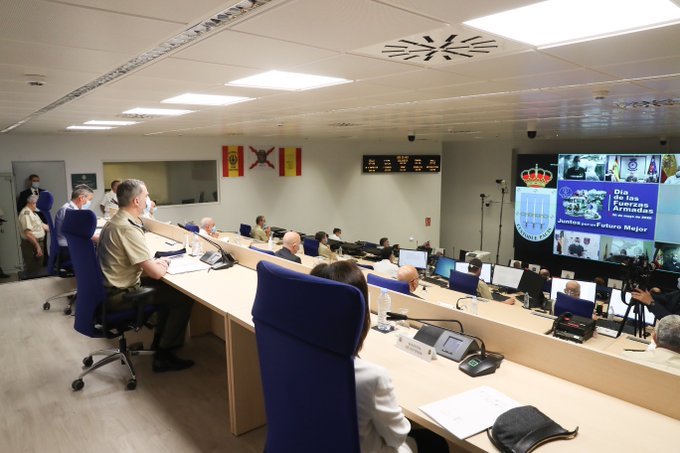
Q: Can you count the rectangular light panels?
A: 6